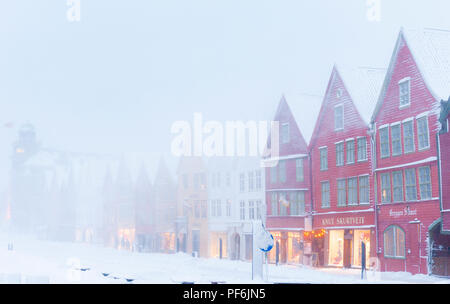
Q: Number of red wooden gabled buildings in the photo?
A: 3